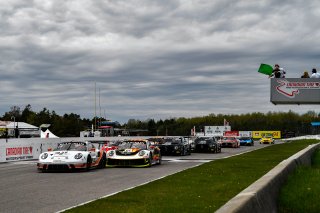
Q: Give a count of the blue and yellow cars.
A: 2